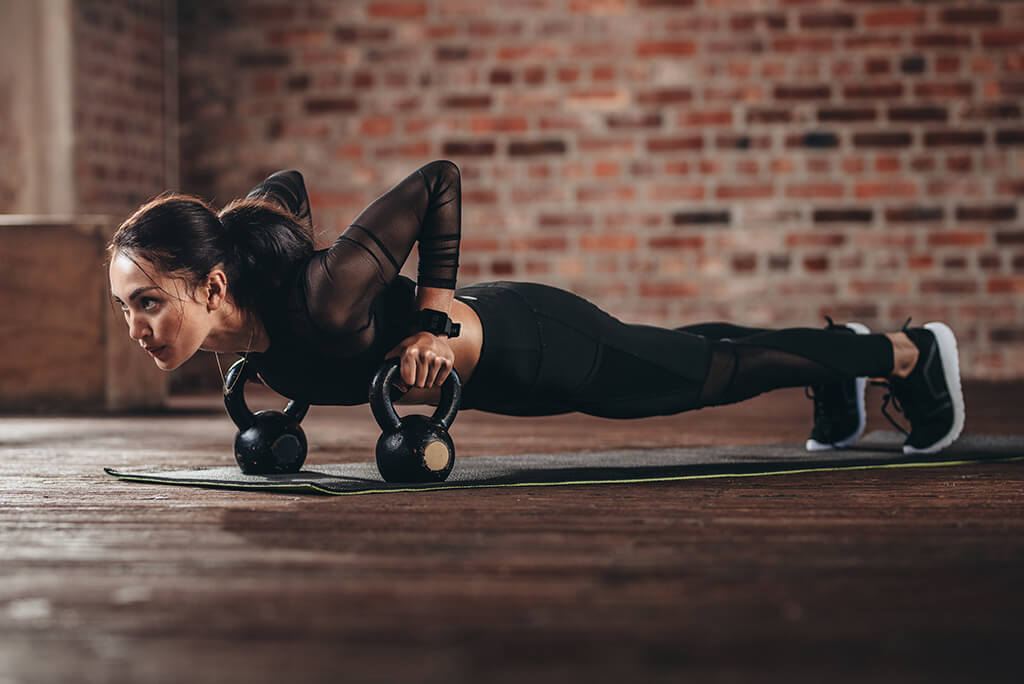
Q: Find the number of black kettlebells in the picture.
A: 2